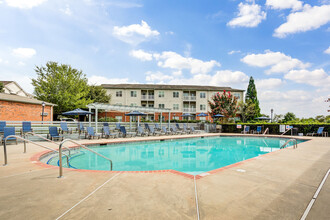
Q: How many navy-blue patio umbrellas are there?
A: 6